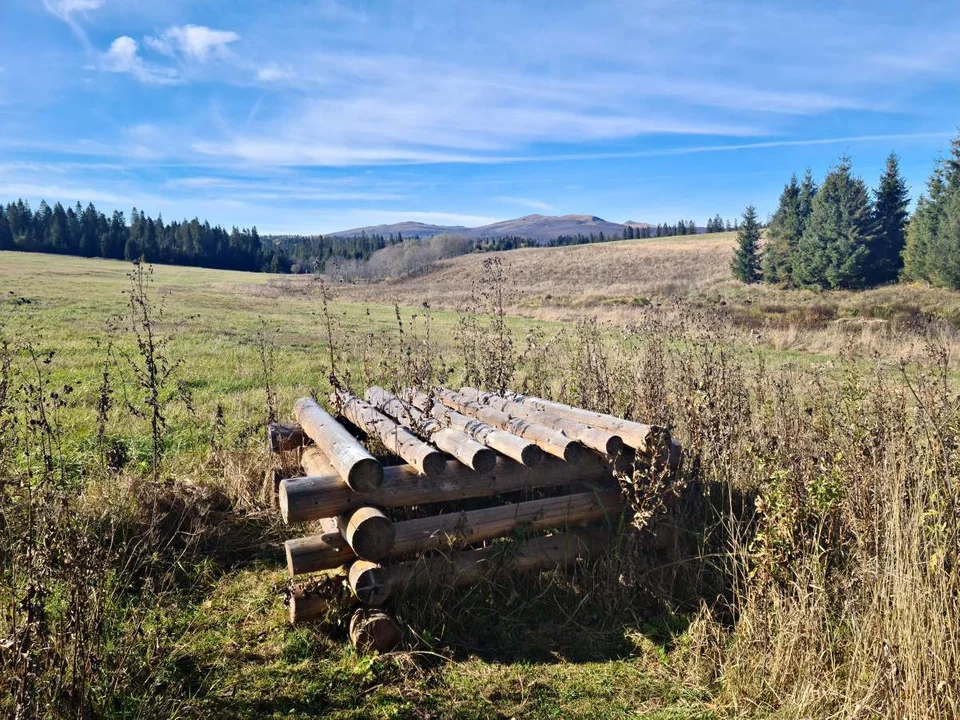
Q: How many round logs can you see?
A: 14